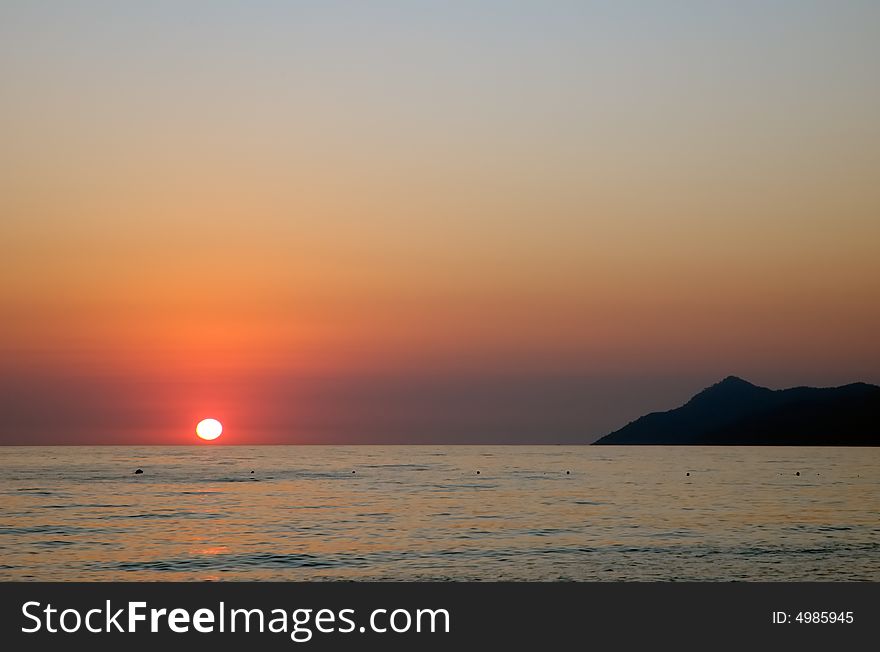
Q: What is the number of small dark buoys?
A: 7